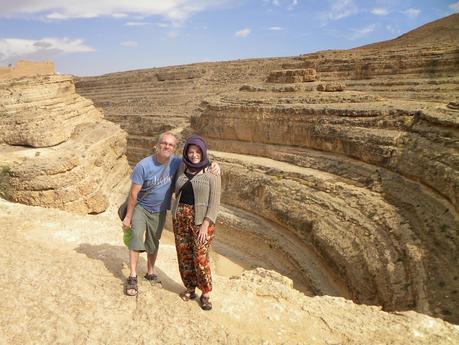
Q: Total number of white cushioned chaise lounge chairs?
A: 0